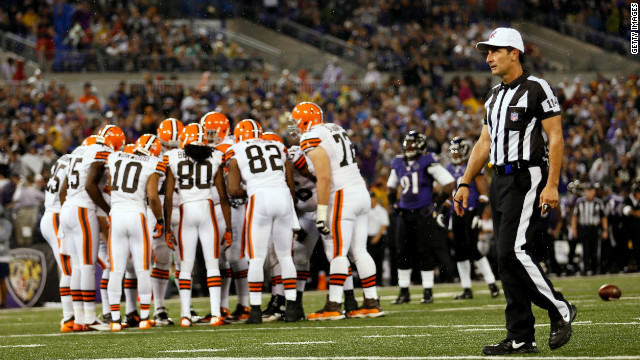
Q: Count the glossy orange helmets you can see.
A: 11